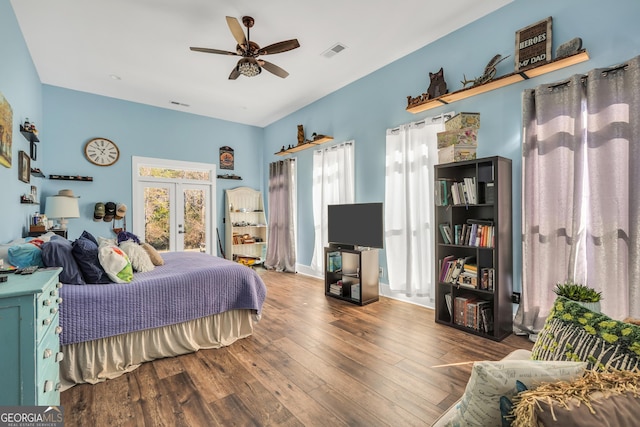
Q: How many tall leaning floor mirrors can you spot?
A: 0